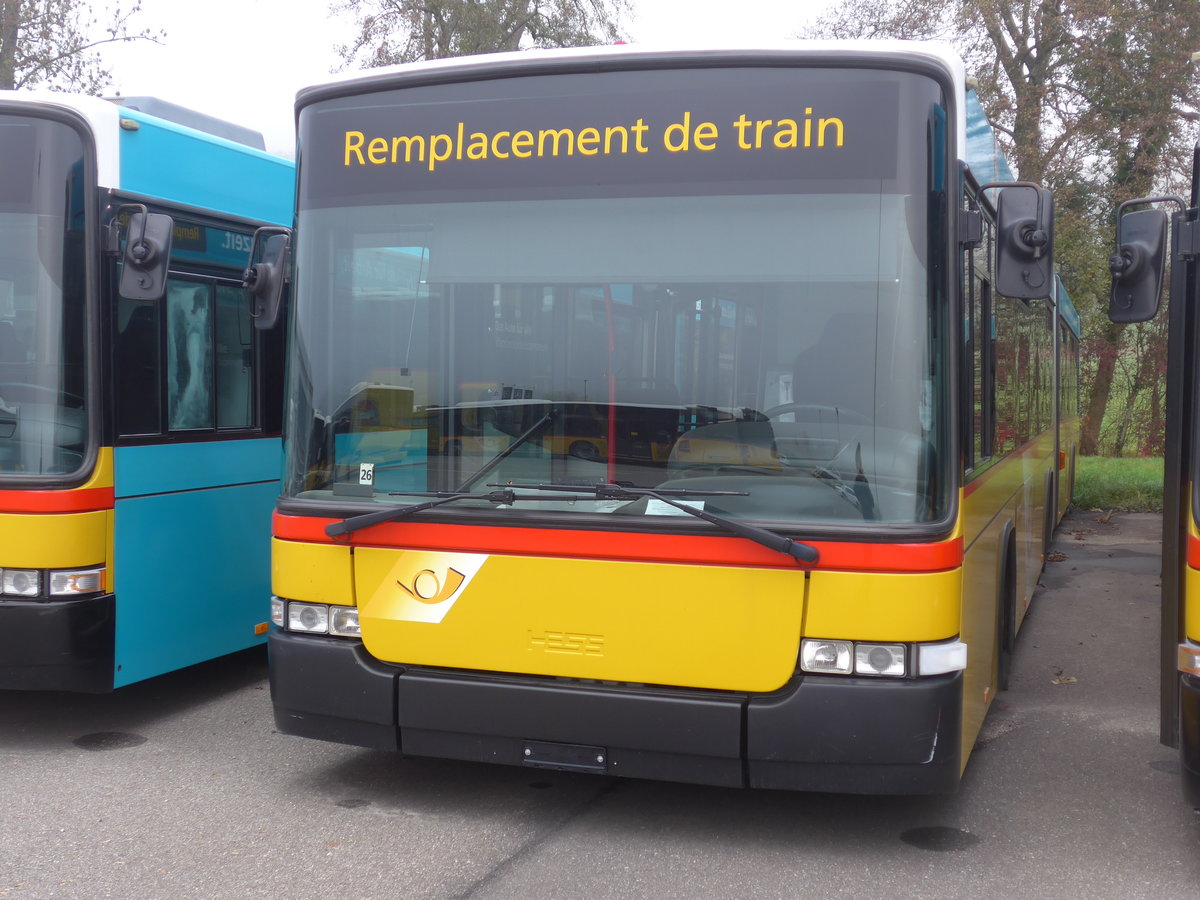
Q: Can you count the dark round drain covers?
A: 2